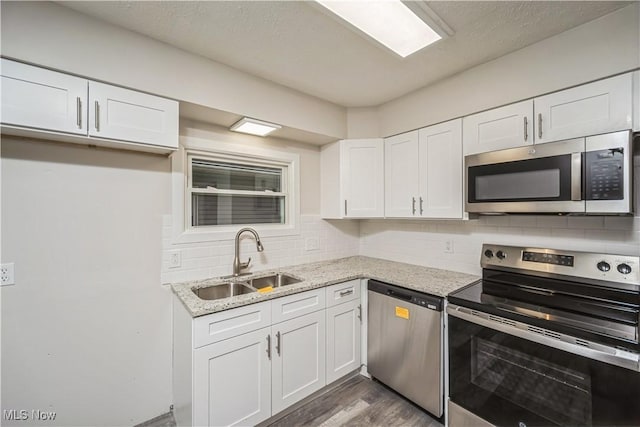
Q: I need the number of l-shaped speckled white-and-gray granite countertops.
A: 1